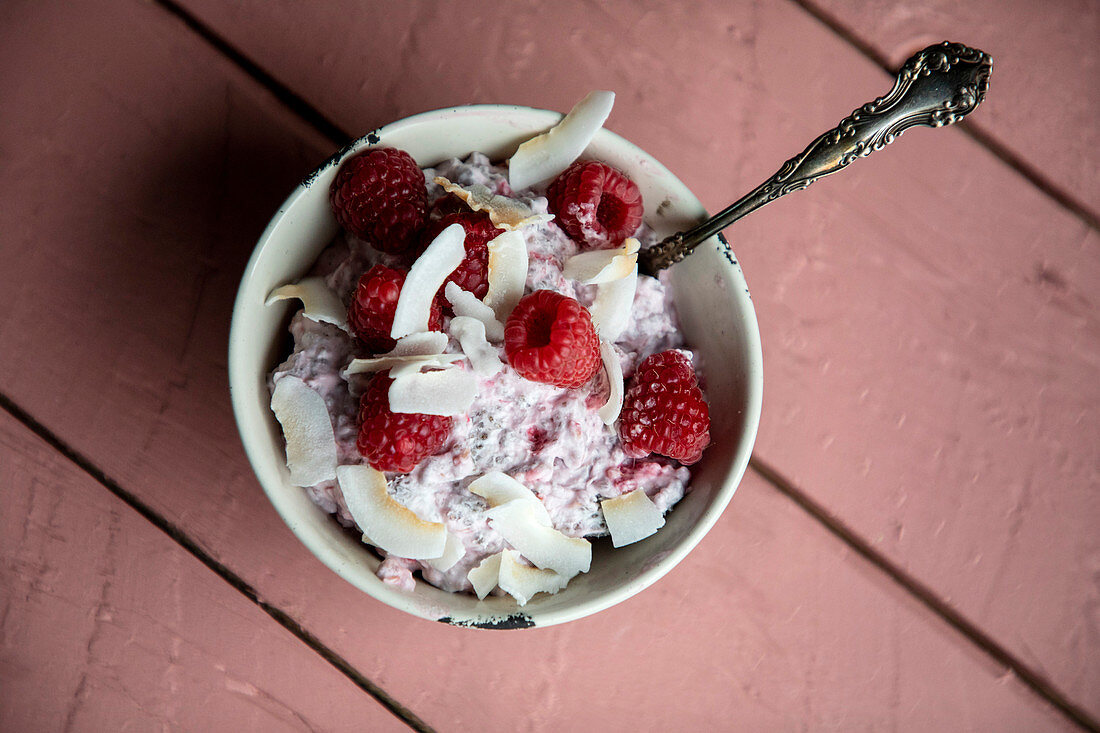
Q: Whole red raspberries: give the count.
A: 7